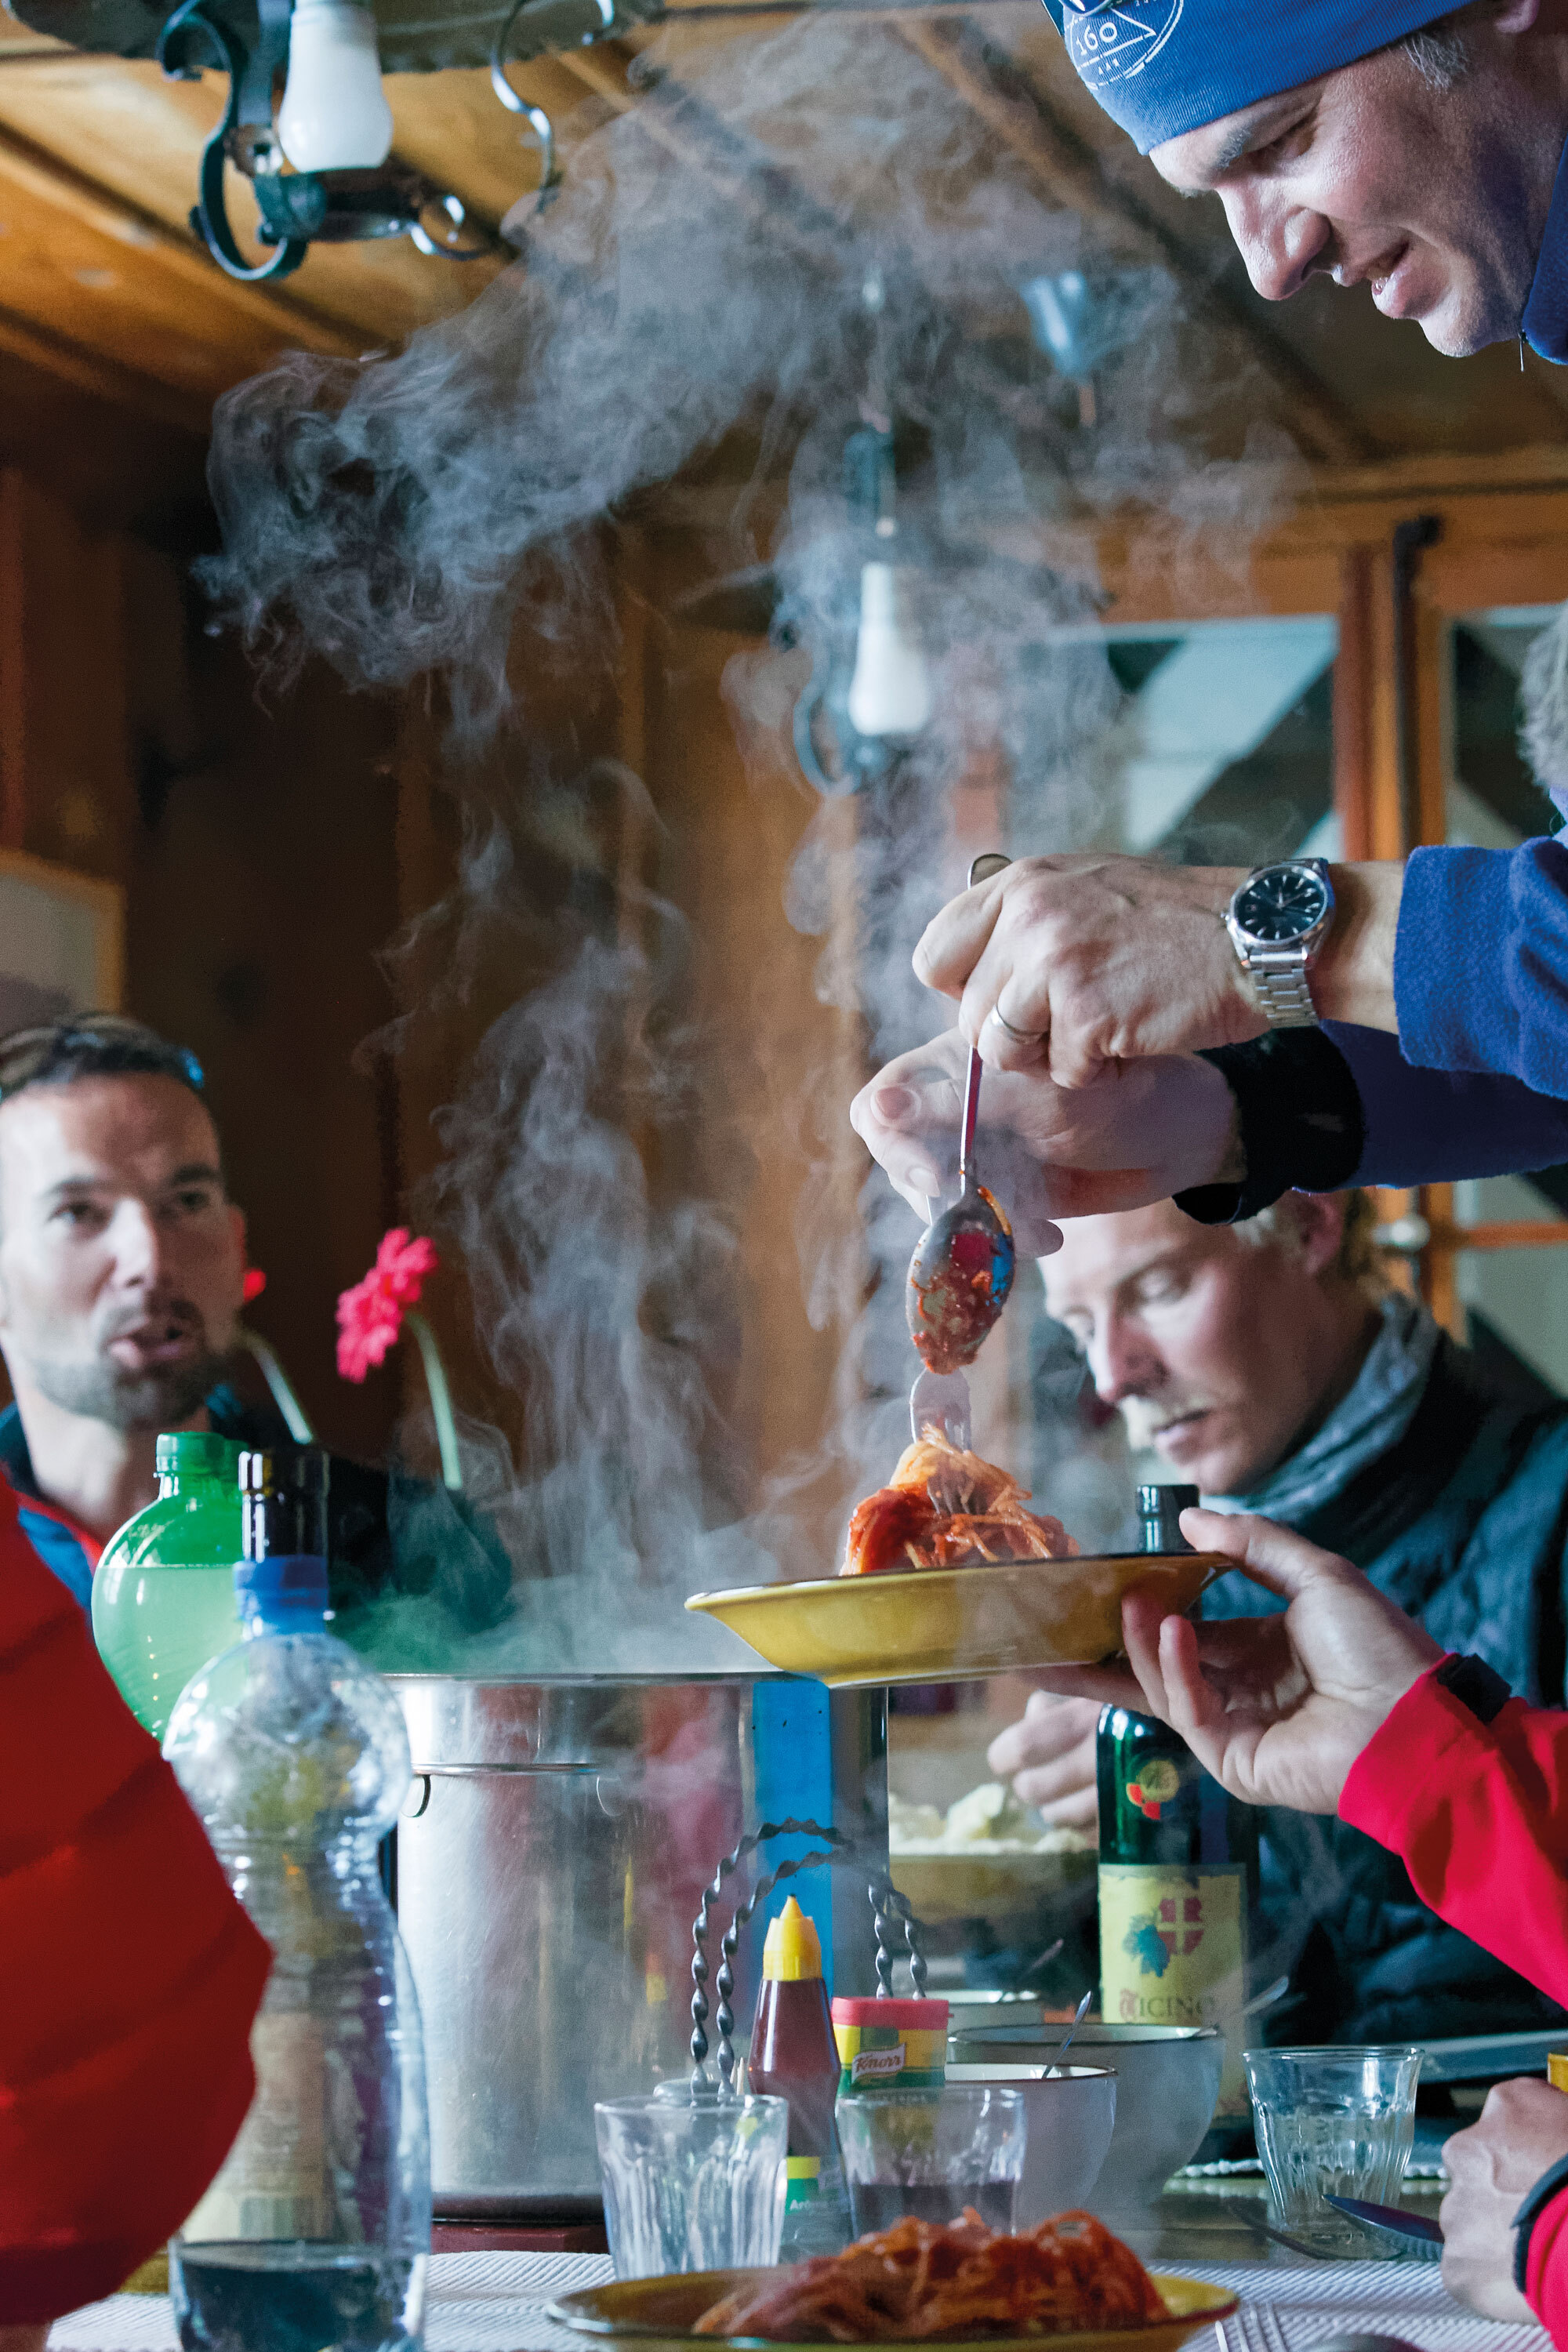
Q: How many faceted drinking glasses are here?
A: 3